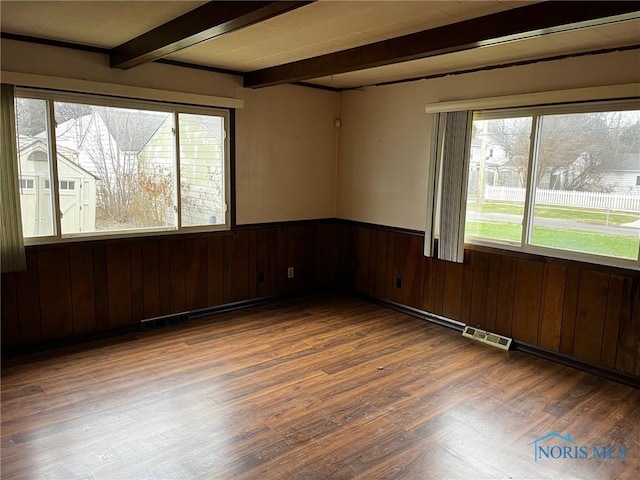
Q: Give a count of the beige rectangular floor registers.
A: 1